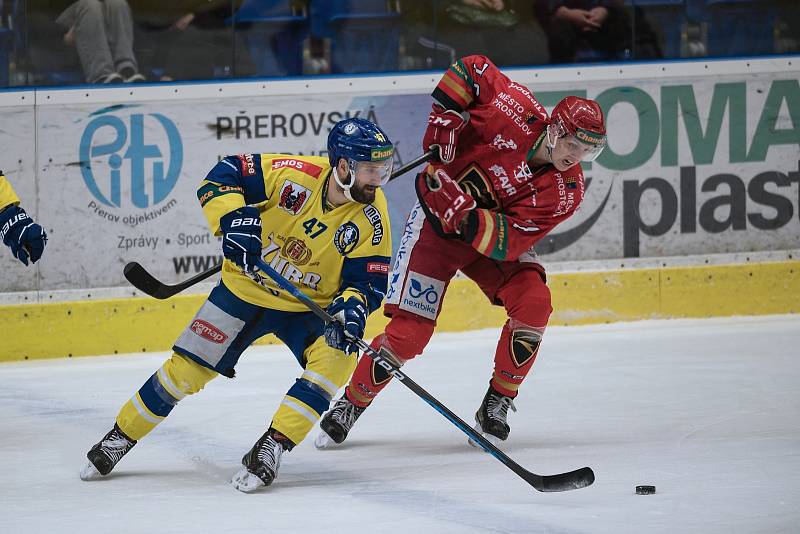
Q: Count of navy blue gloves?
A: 3